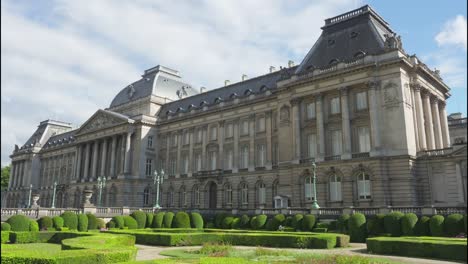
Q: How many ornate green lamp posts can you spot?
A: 5